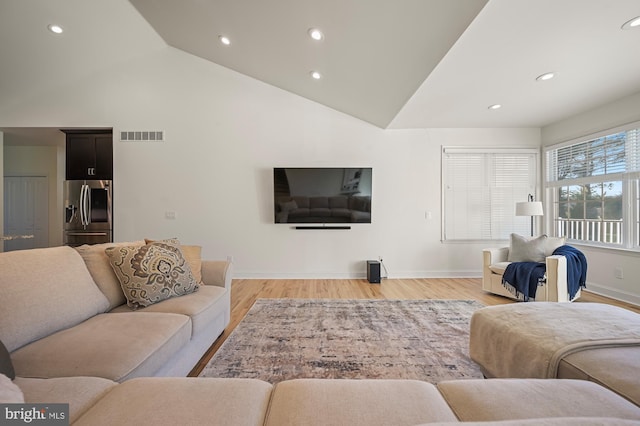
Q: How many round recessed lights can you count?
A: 7